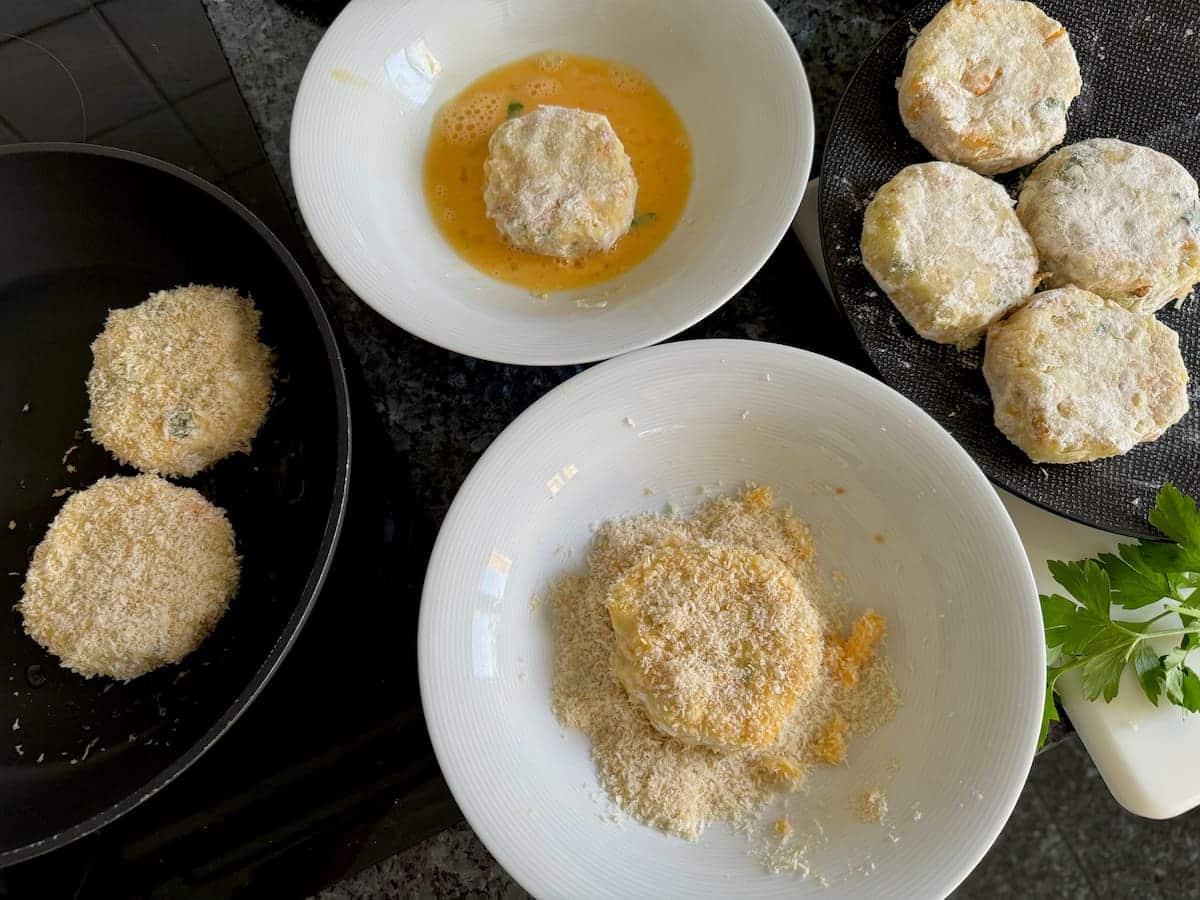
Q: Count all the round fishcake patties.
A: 8